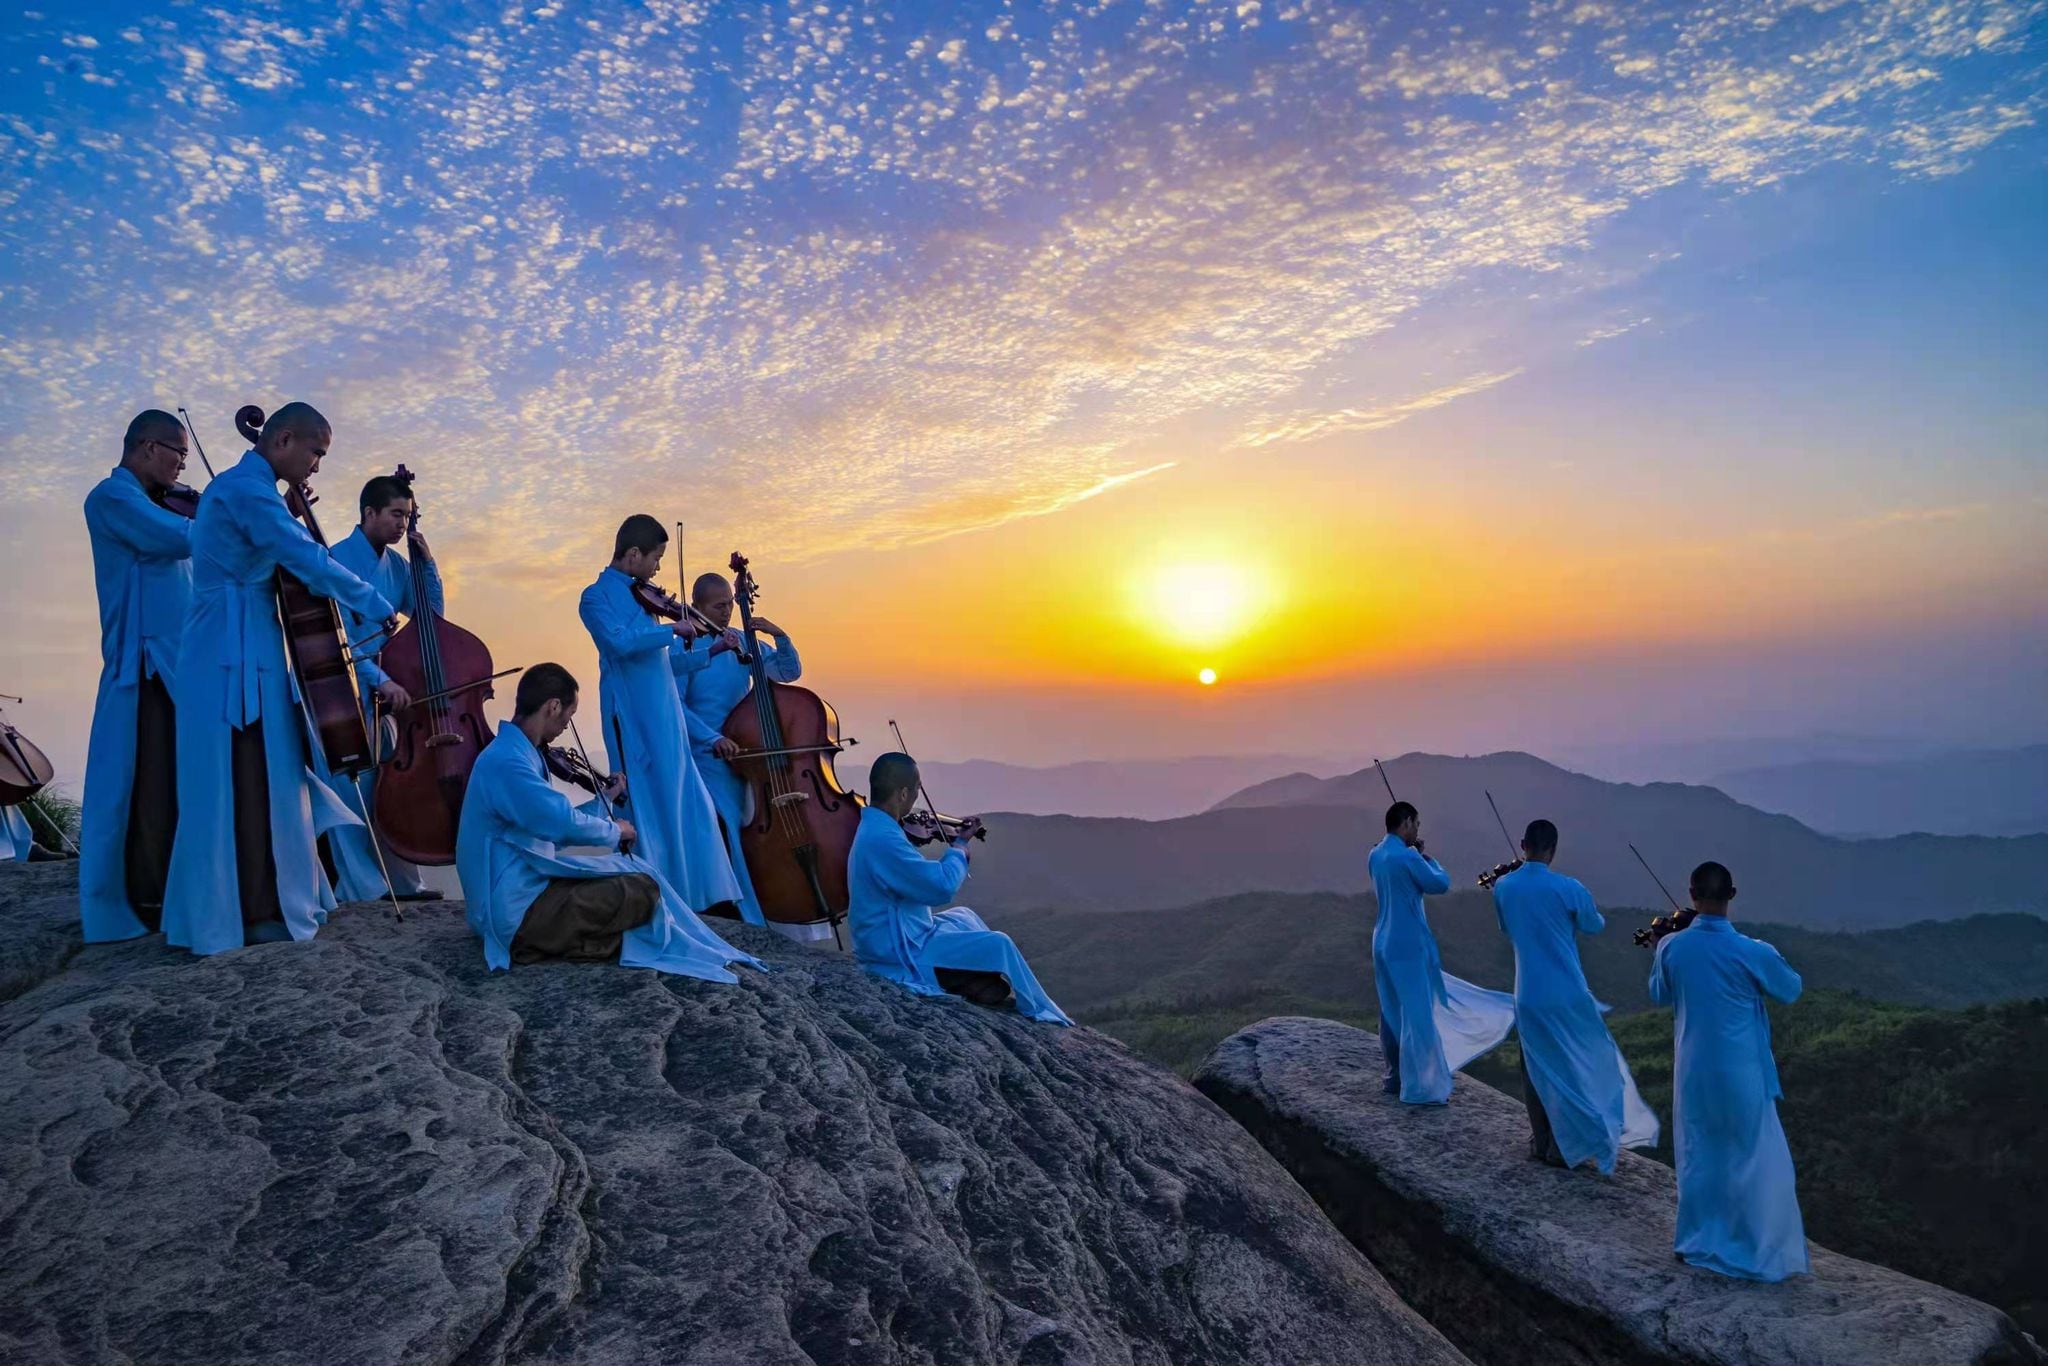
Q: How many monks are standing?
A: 8